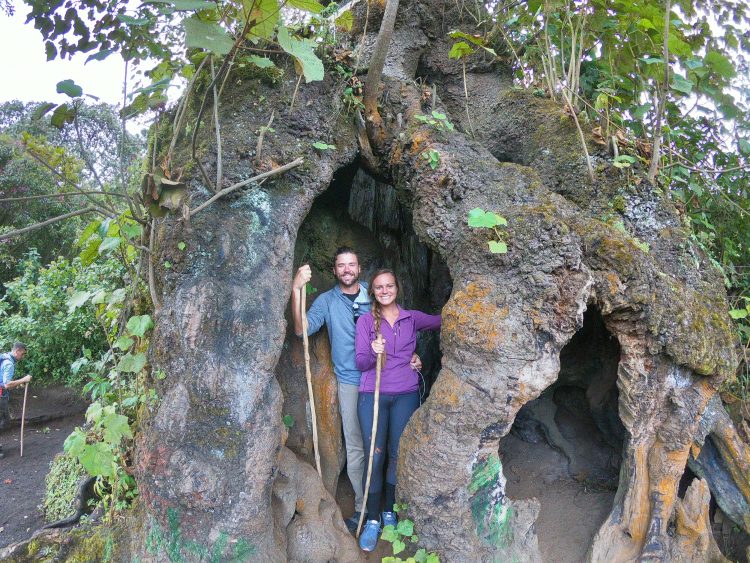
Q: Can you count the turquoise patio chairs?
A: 0